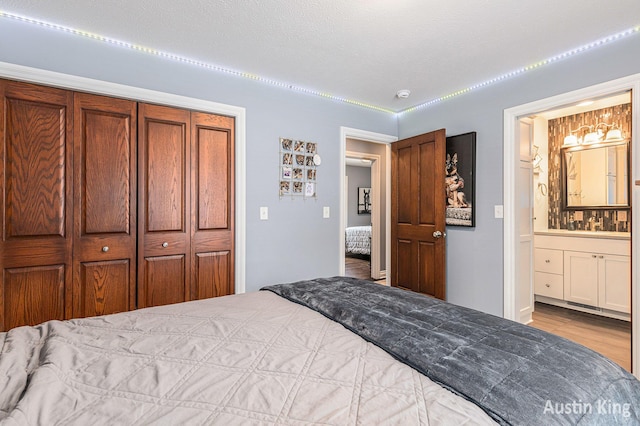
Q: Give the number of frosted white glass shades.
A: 3